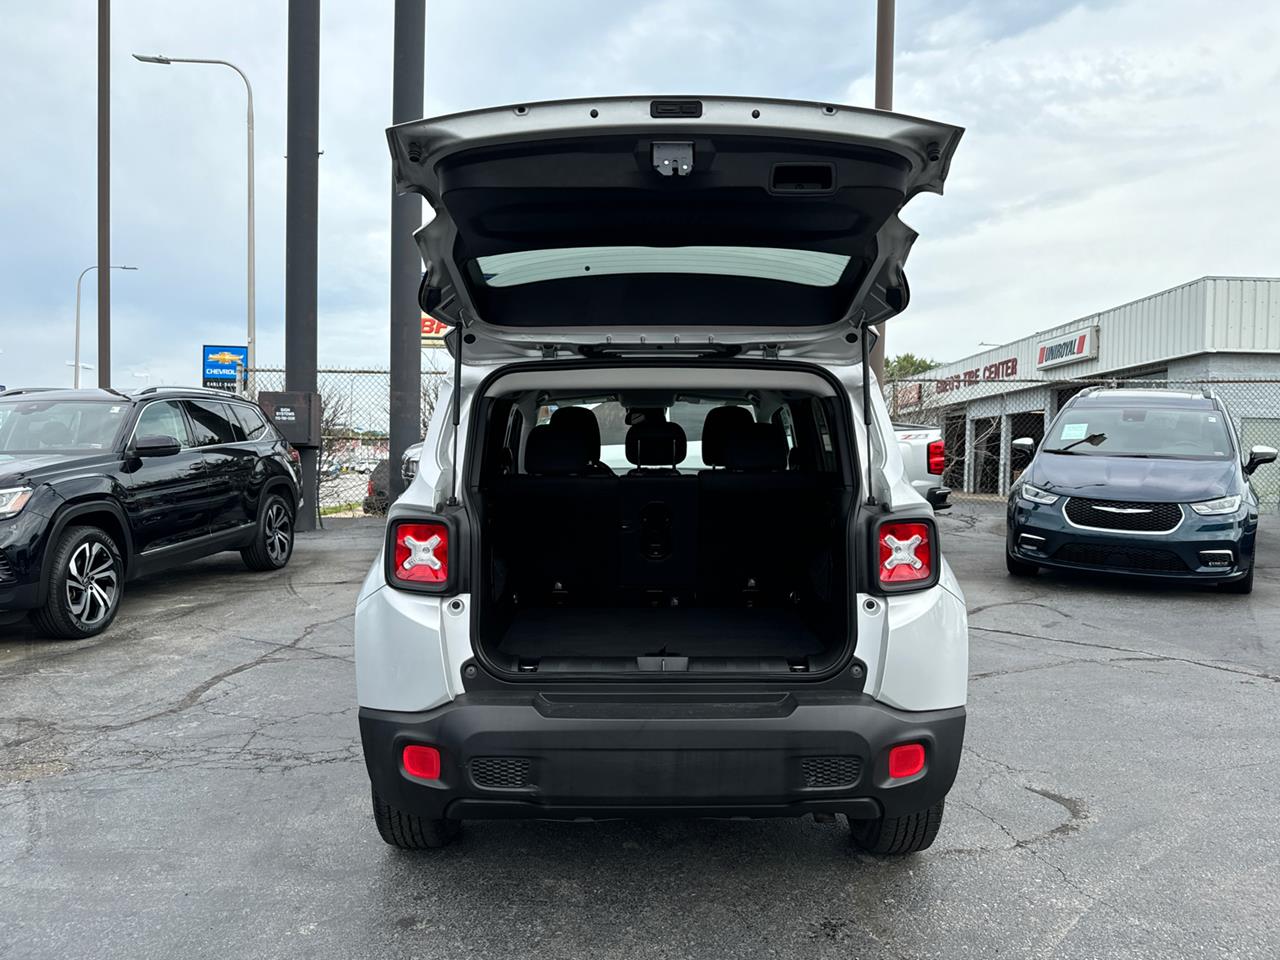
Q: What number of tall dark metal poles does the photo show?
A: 4